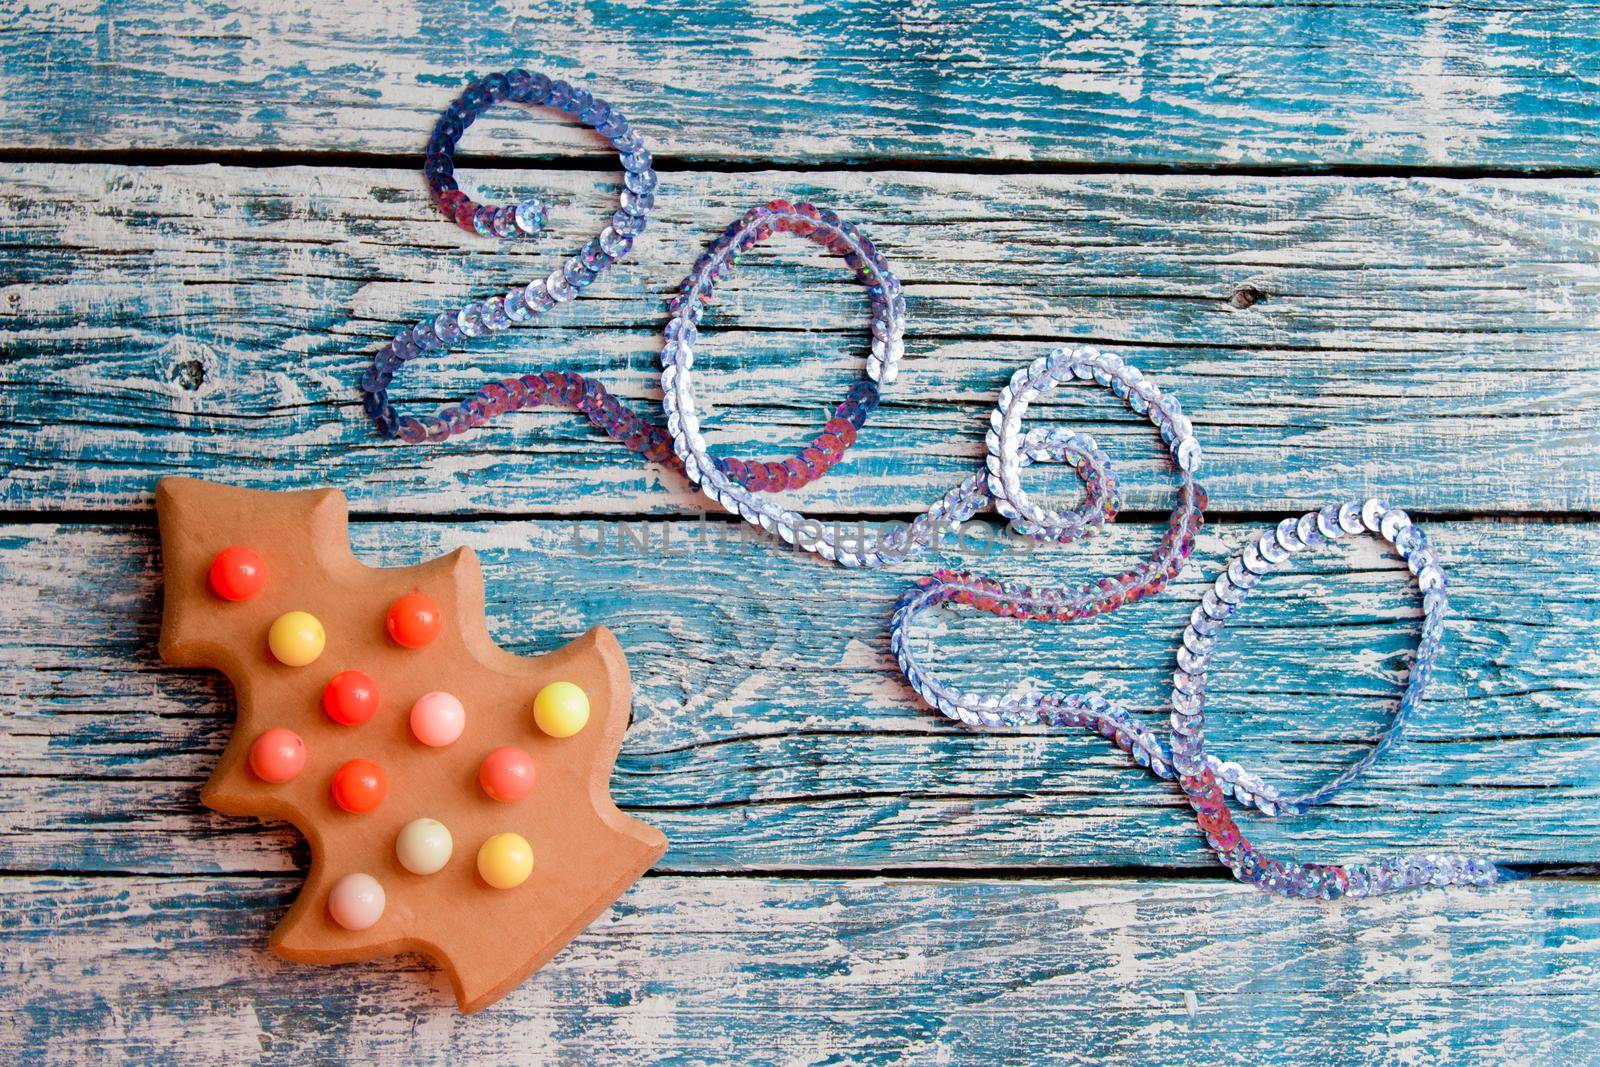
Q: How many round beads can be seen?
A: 12